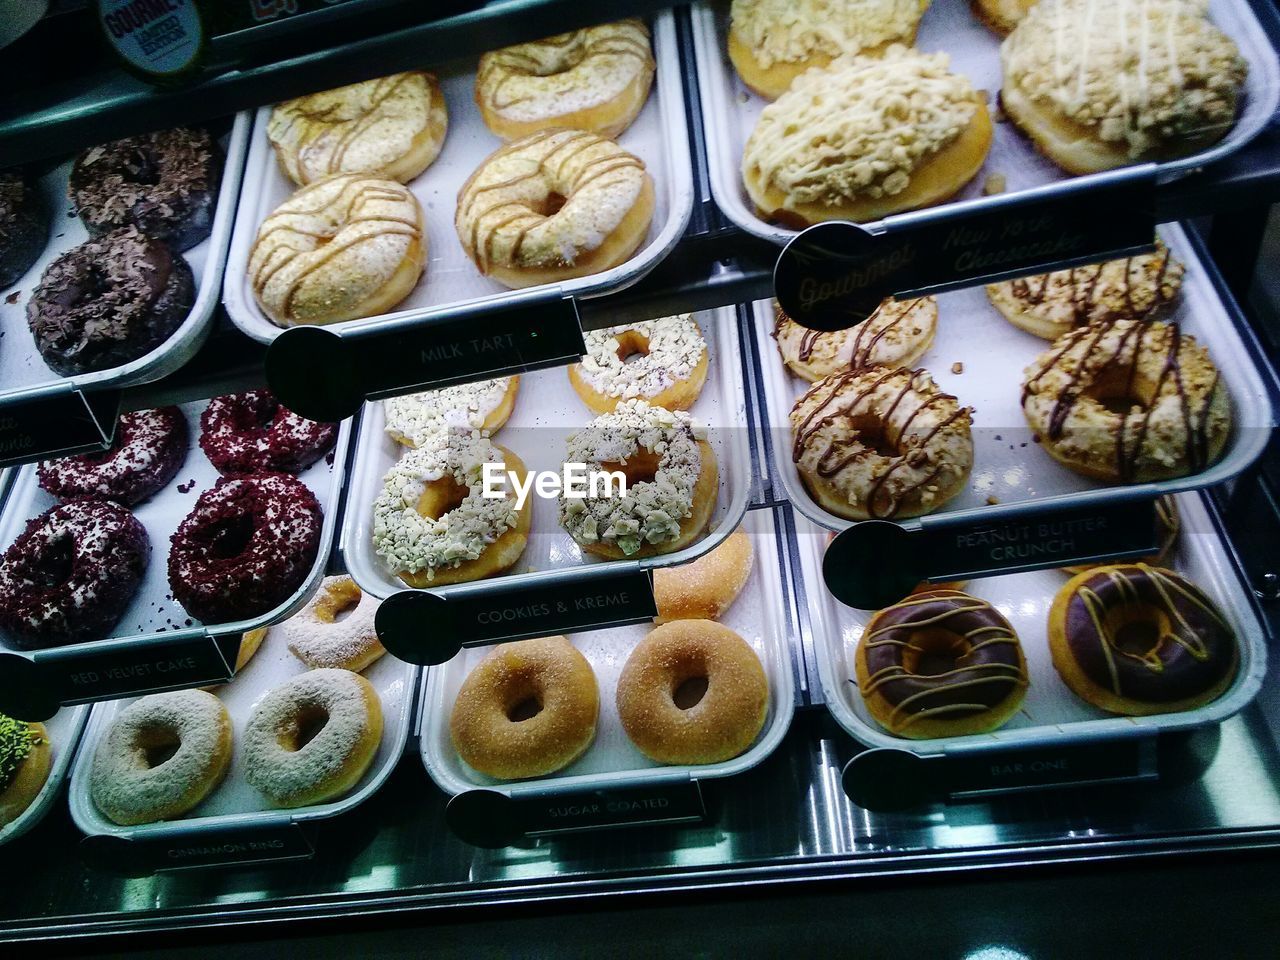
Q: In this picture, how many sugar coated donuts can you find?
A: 3